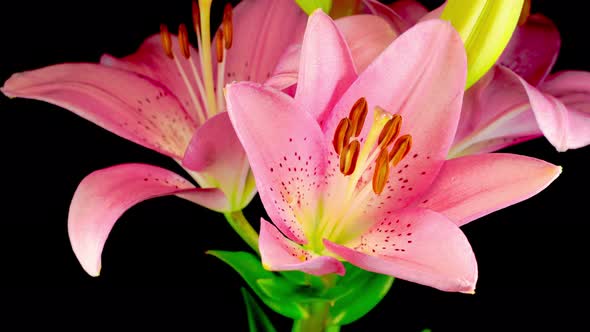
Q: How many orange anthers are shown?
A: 11